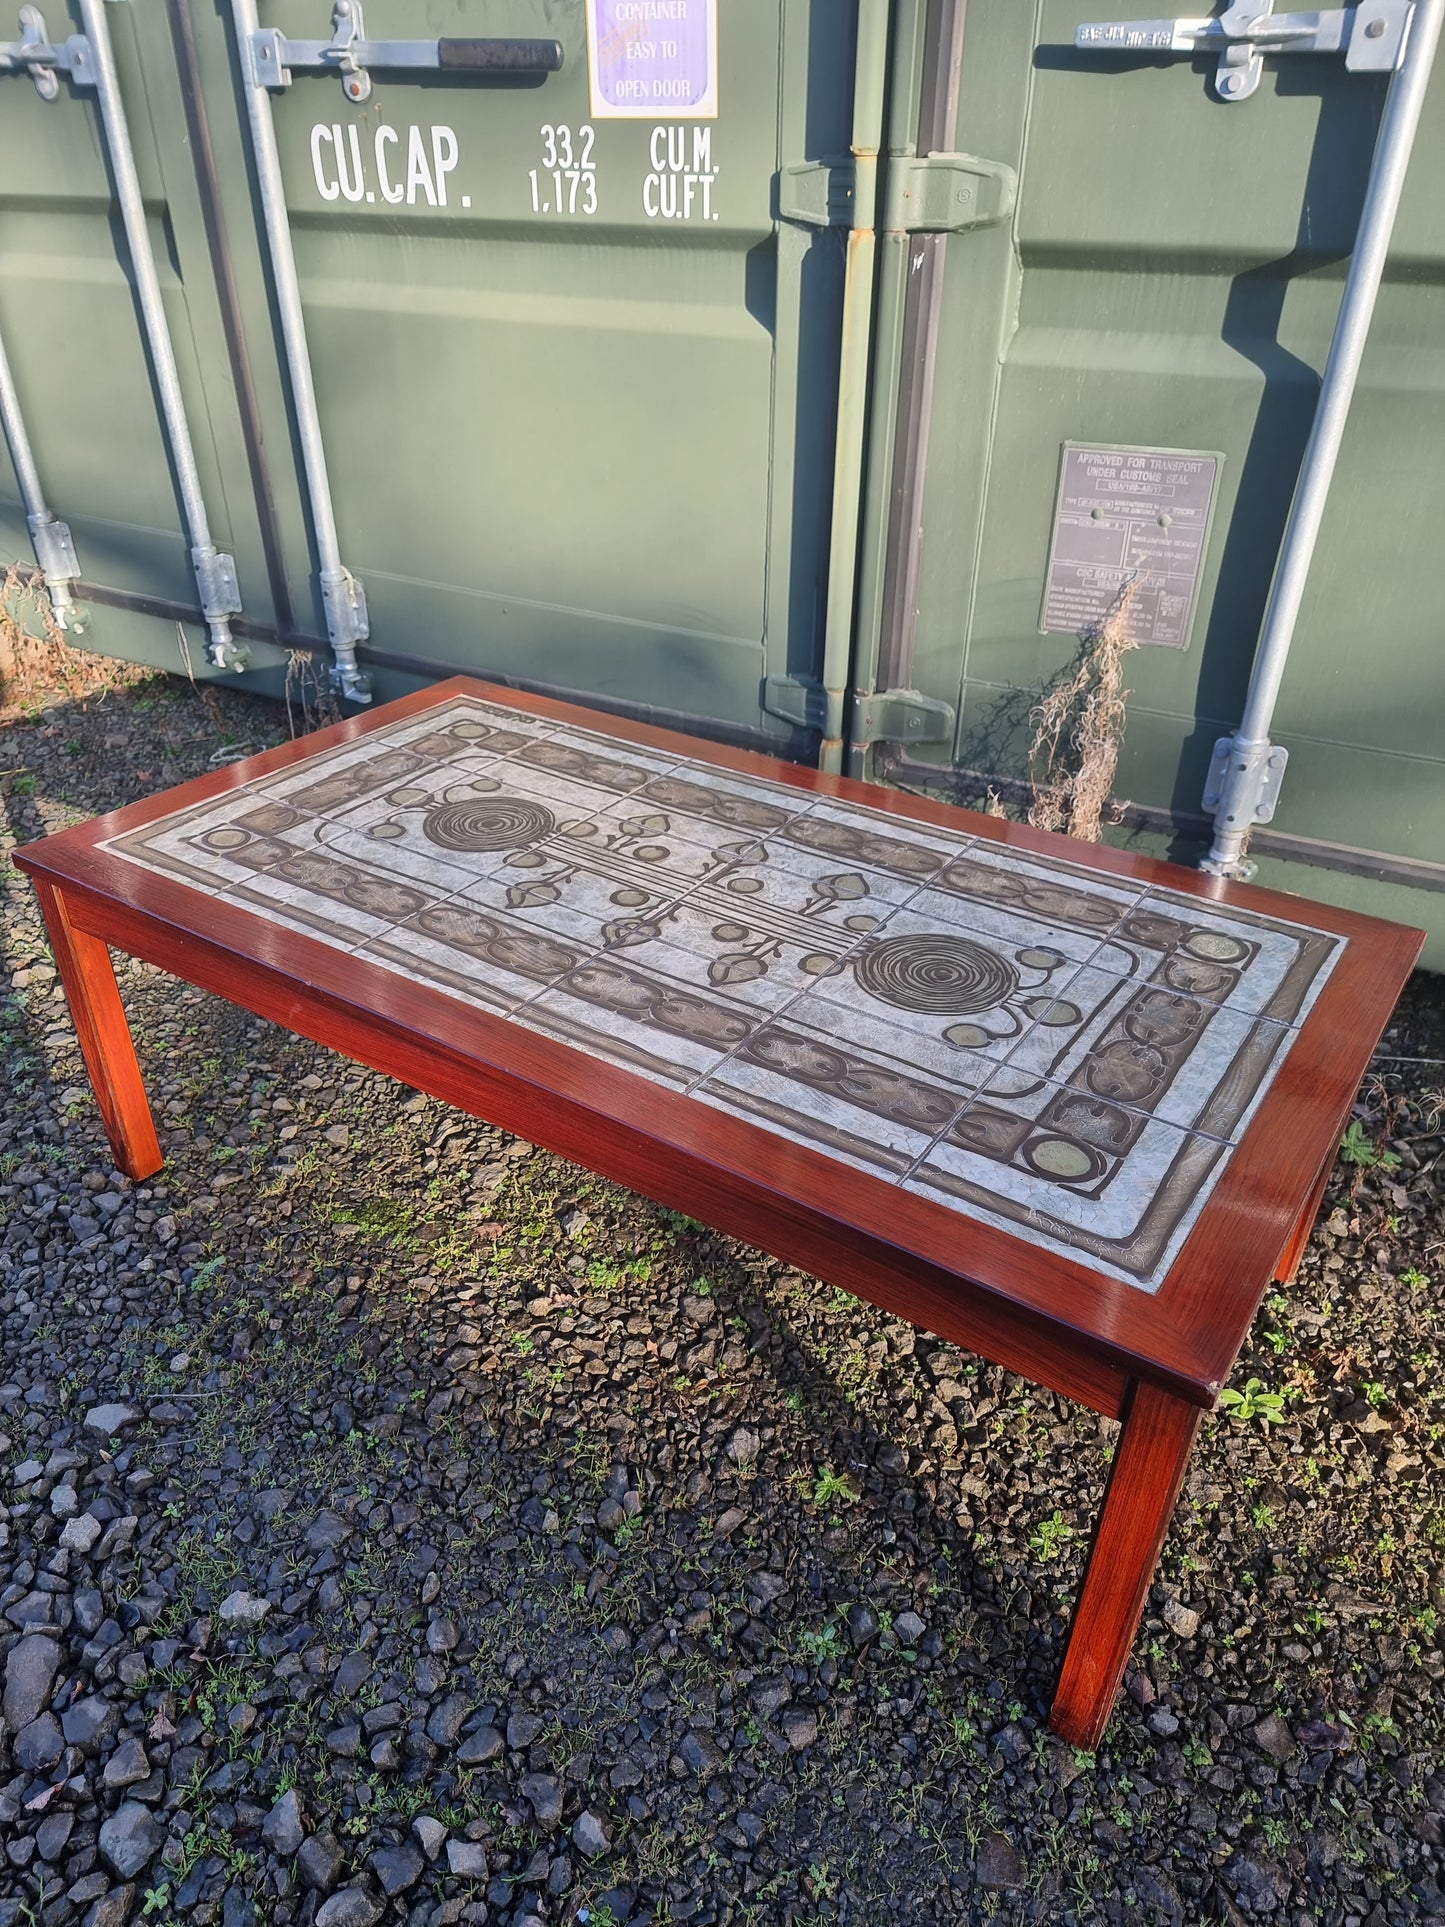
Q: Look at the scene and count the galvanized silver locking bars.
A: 4